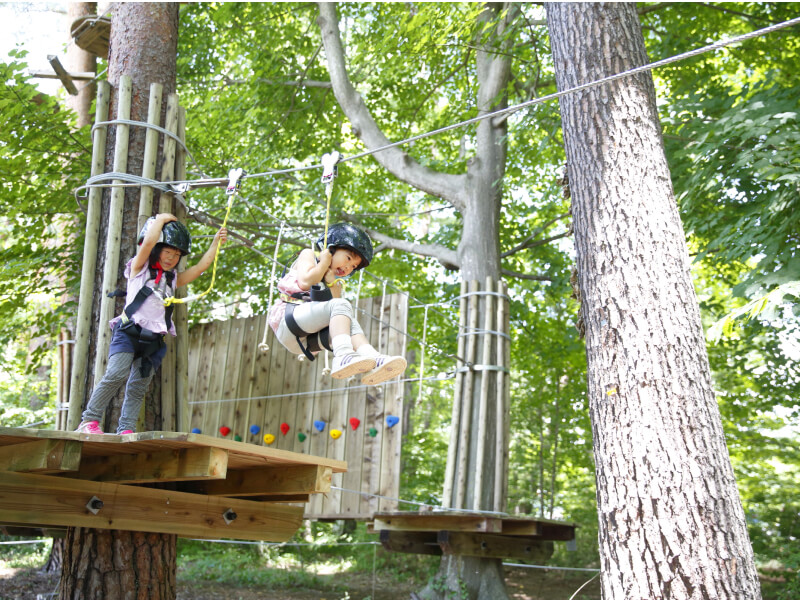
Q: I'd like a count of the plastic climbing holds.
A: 12